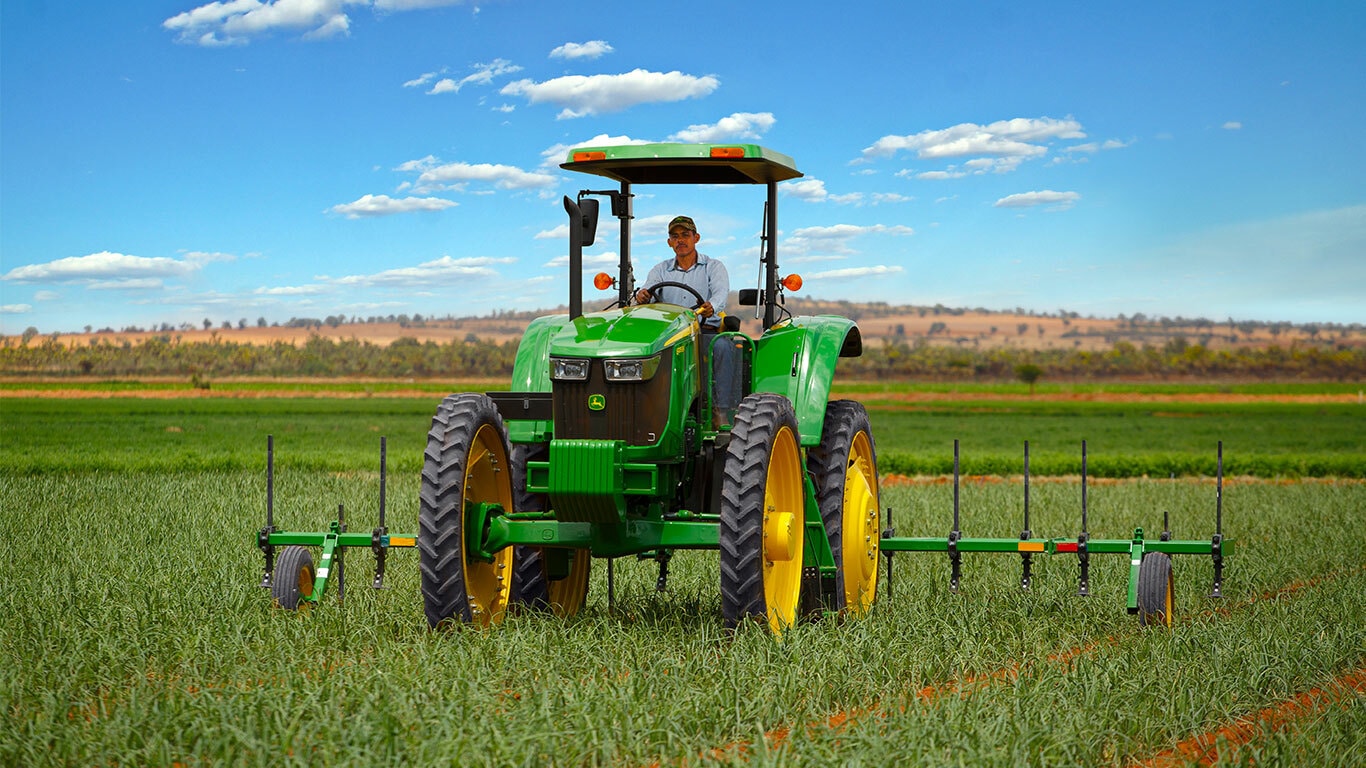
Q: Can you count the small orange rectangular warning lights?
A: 2